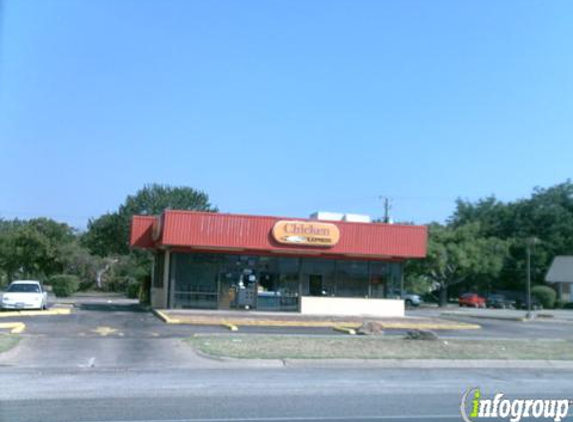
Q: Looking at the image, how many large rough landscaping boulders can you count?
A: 2